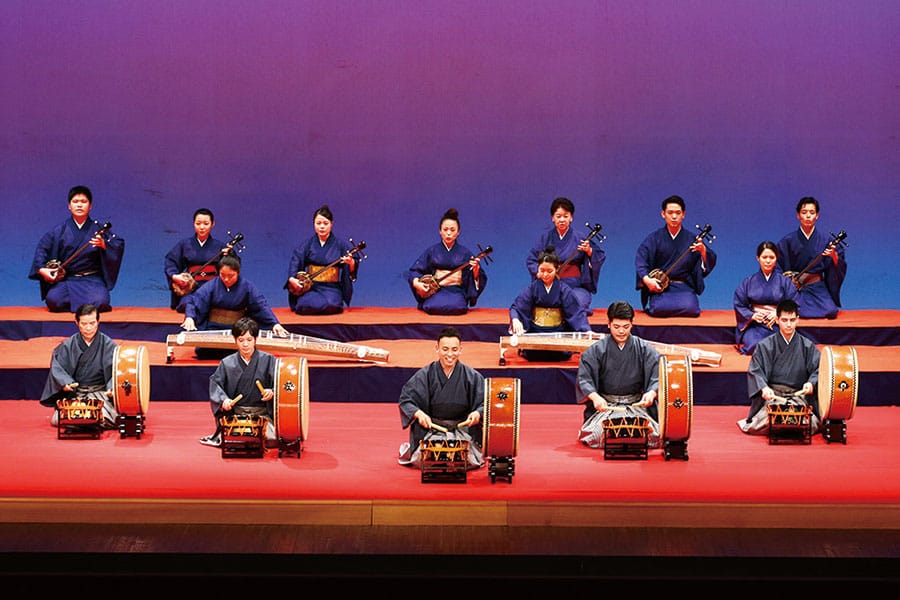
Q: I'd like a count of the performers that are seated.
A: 15